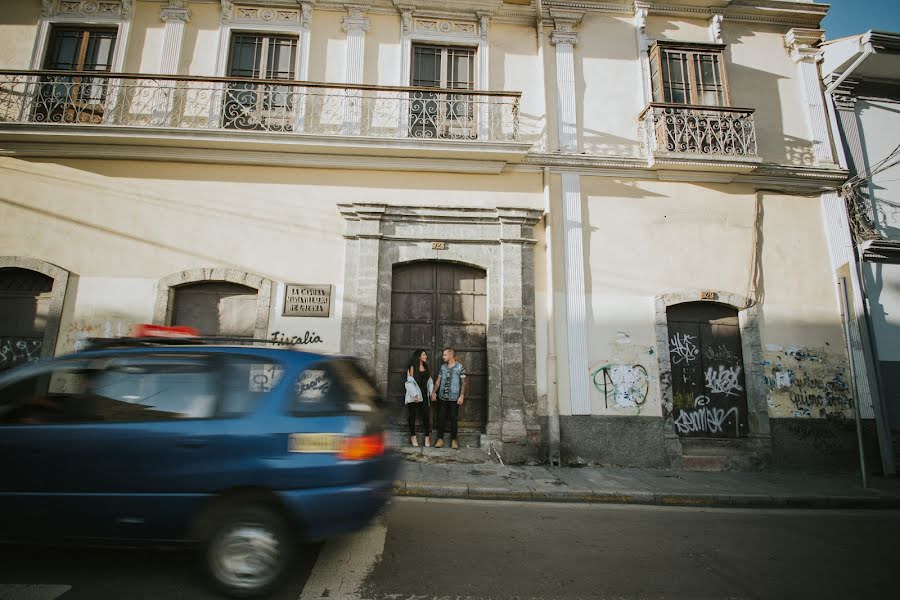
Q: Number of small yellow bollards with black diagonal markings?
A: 0